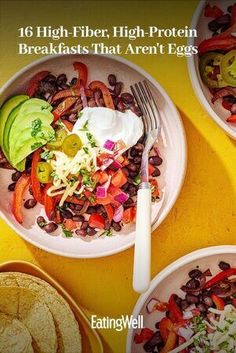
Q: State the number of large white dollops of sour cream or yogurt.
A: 1